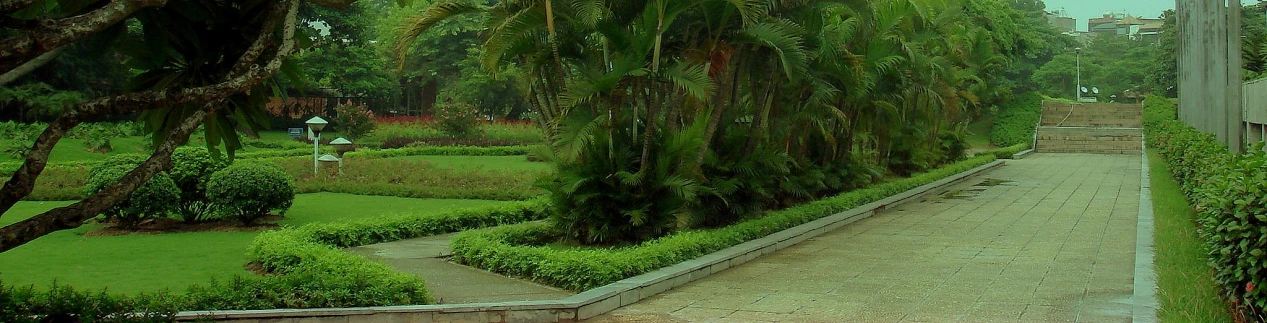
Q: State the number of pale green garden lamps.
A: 3